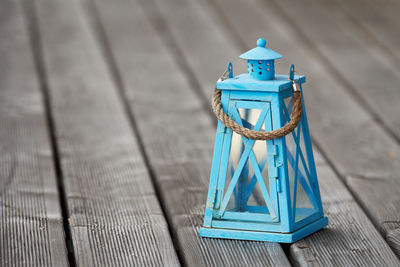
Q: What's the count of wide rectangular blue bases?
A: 1